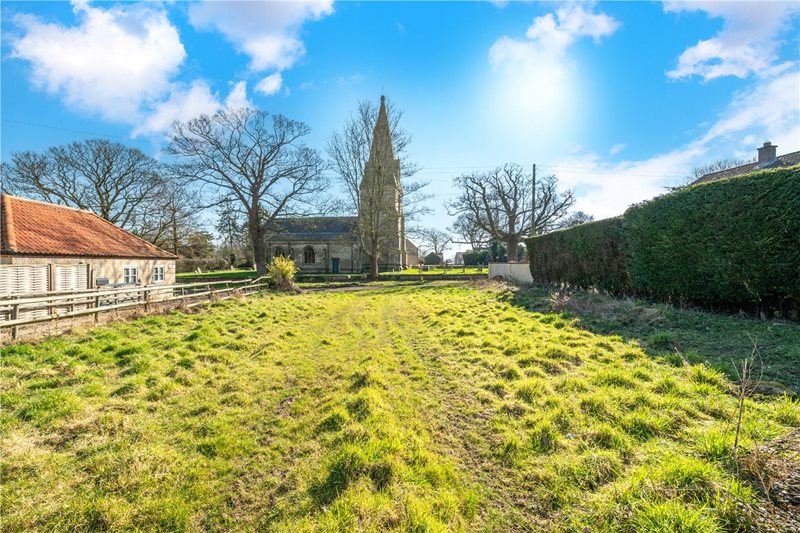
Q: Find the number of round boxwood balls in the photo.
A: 0